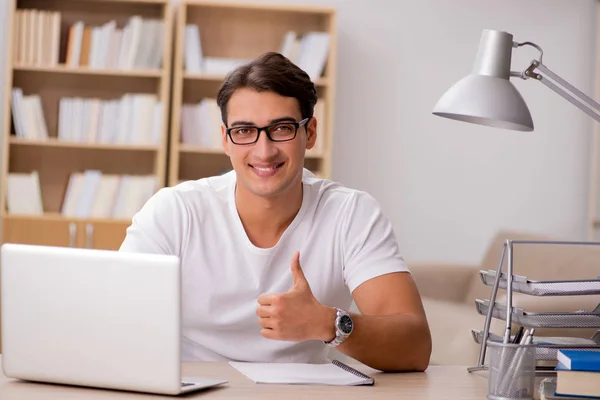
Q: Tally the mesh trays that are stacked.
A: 3